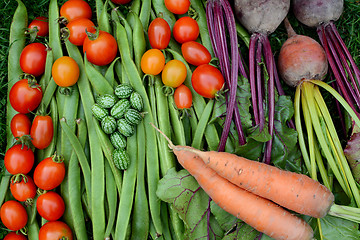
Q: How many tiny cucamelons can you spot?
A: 10